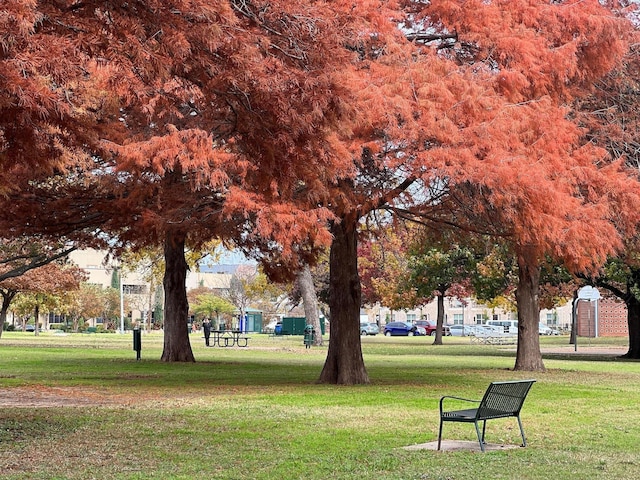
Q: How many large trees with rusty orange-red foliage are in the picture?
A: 3